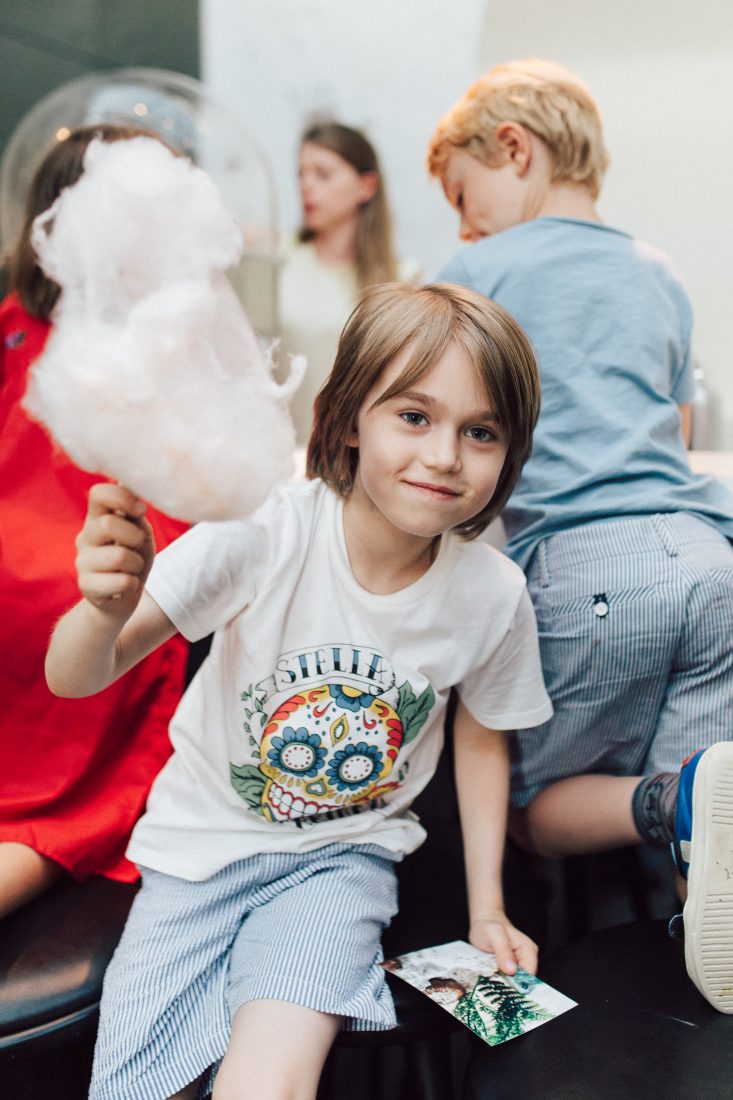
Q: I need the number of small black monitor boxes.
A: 0